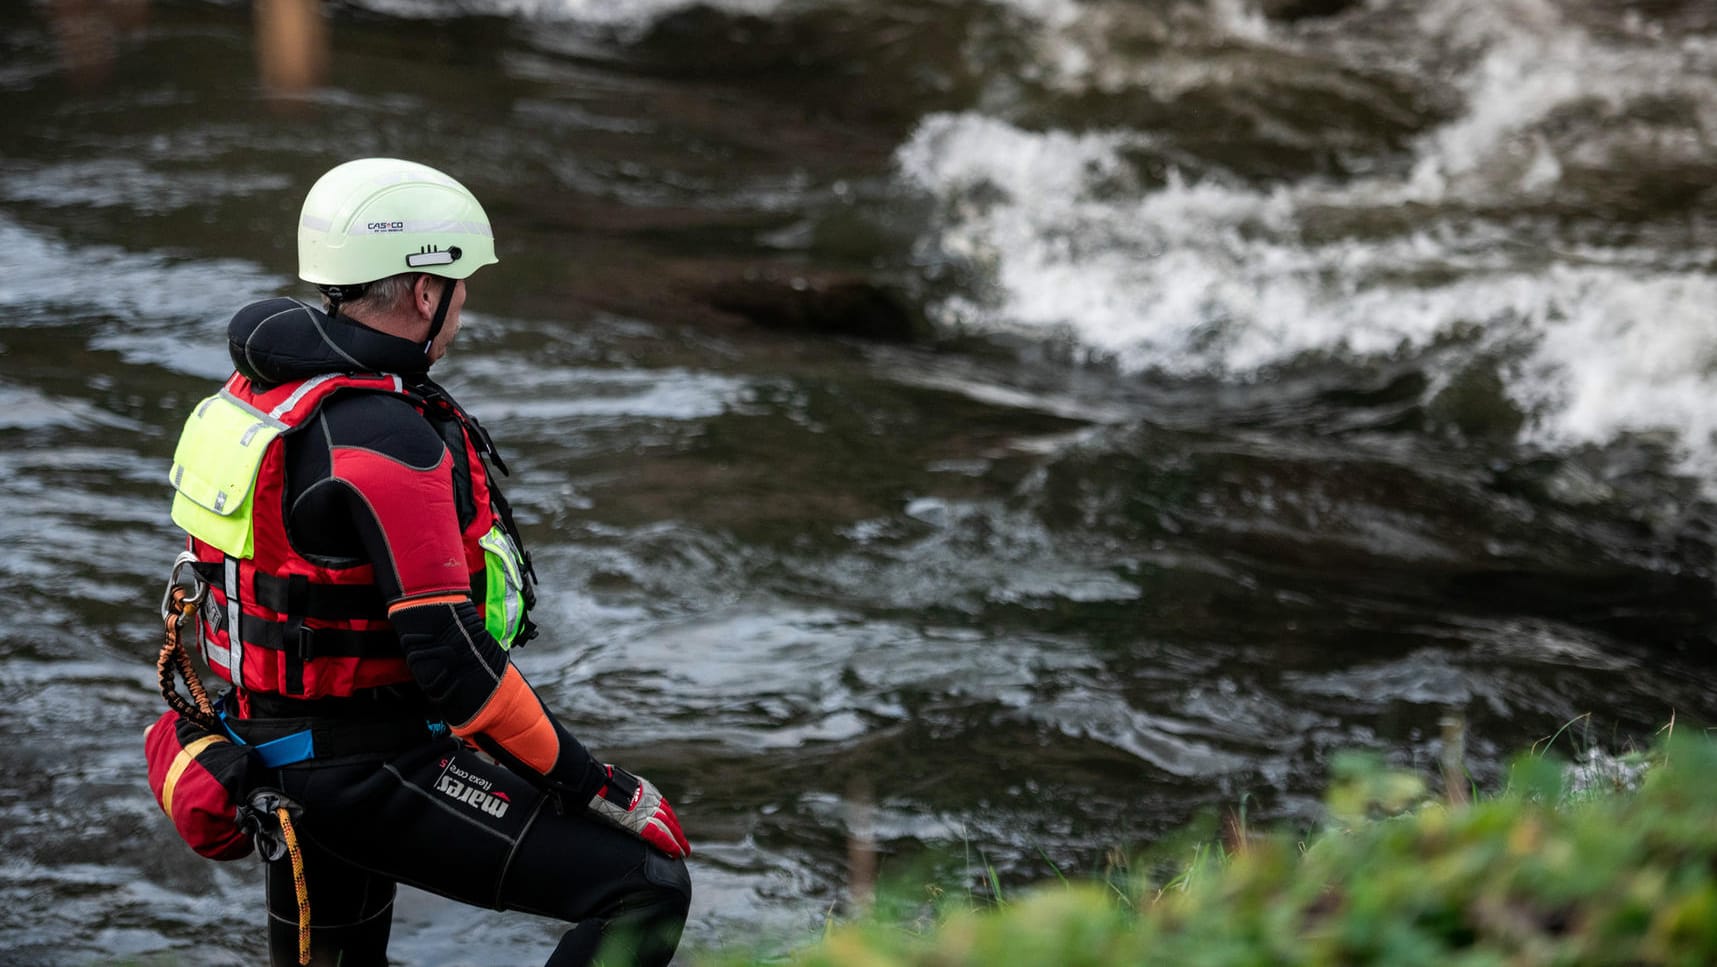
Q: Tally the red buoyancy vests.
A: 1